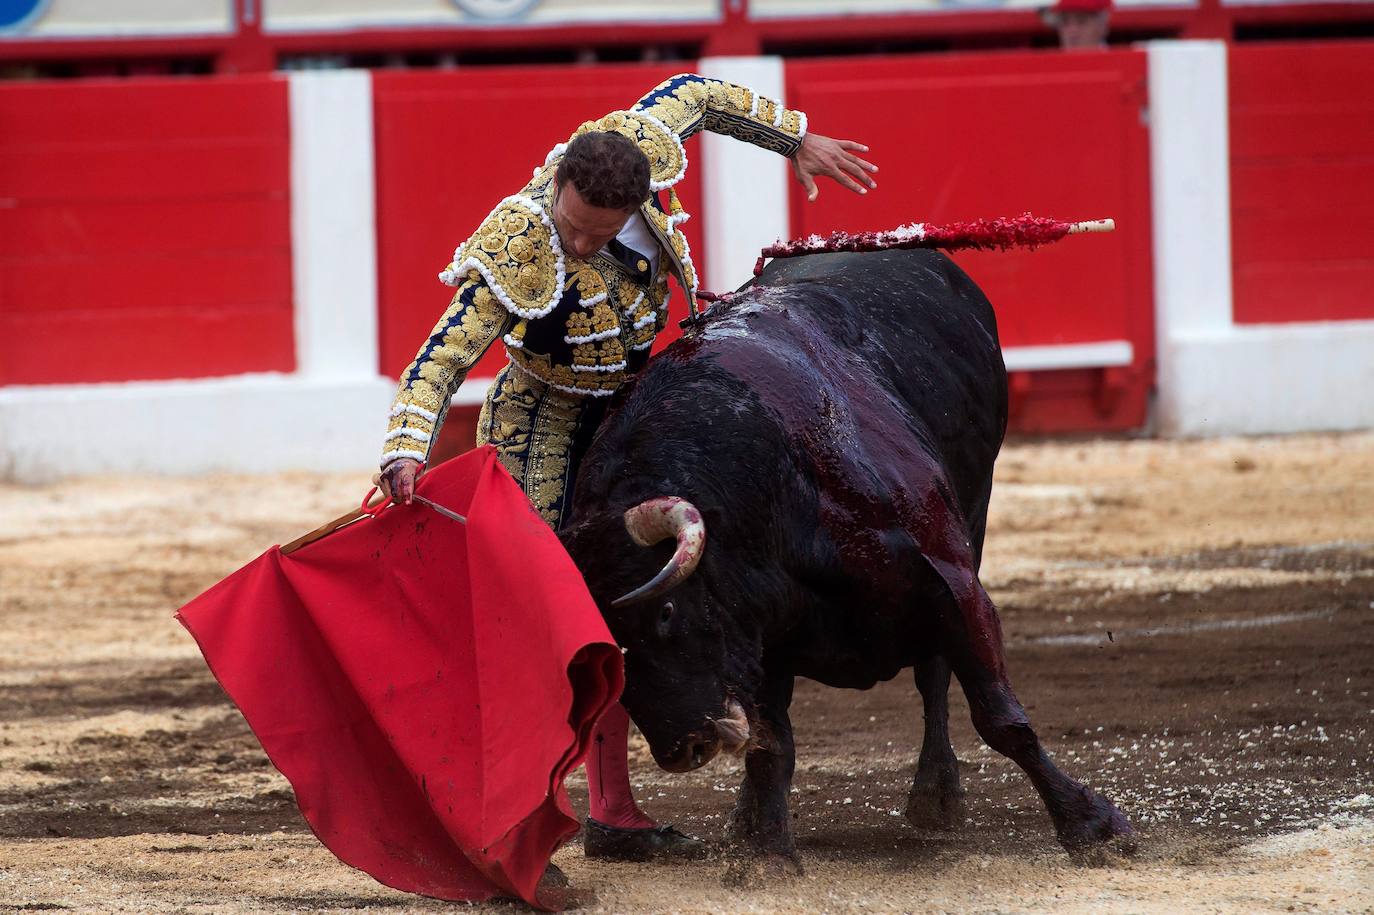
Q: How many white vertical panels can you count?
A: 3